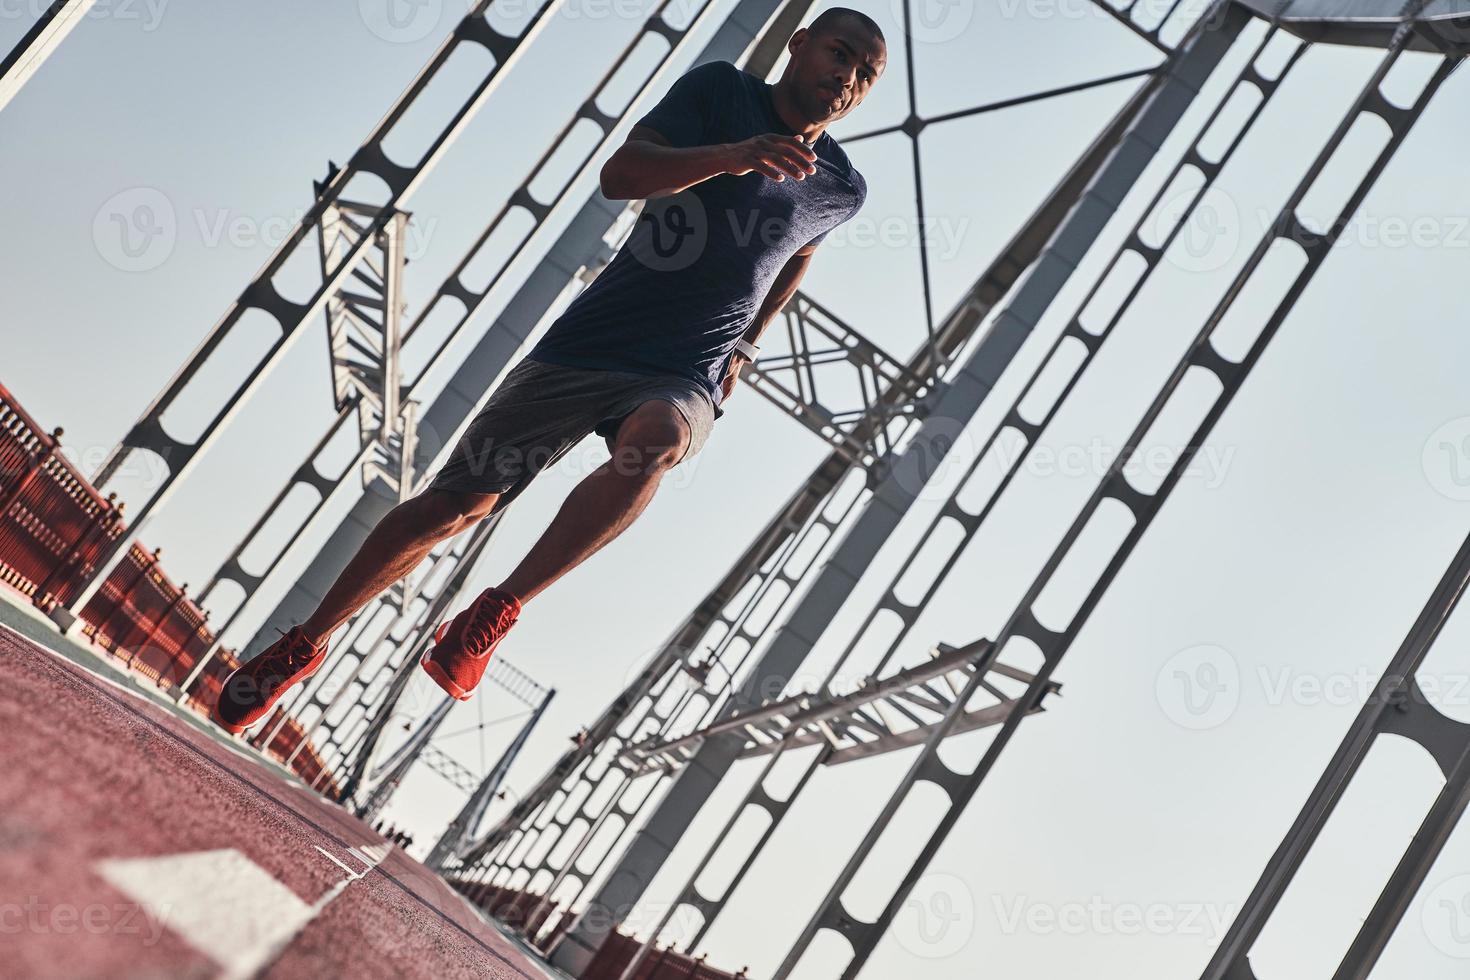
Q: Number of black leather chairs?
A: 0